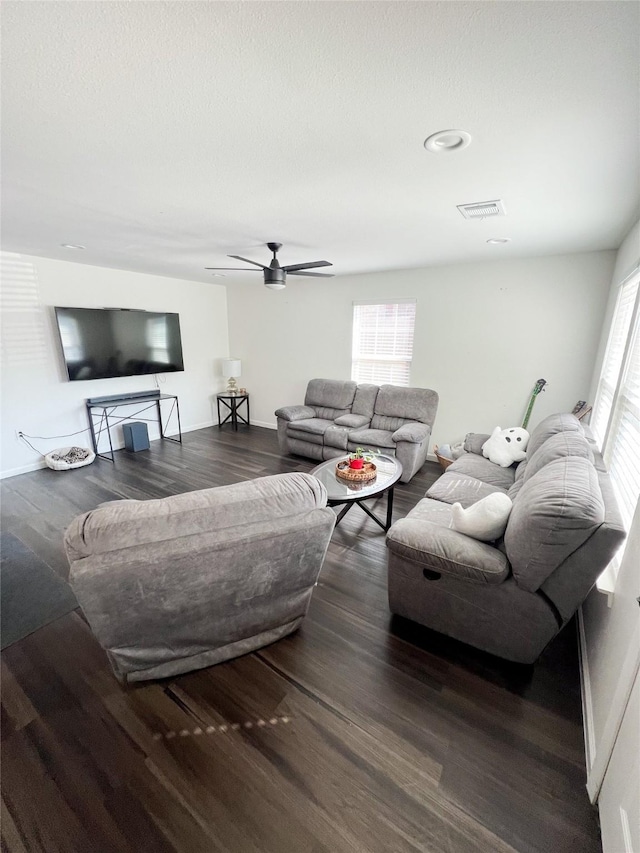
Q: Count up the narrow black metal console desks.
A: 1